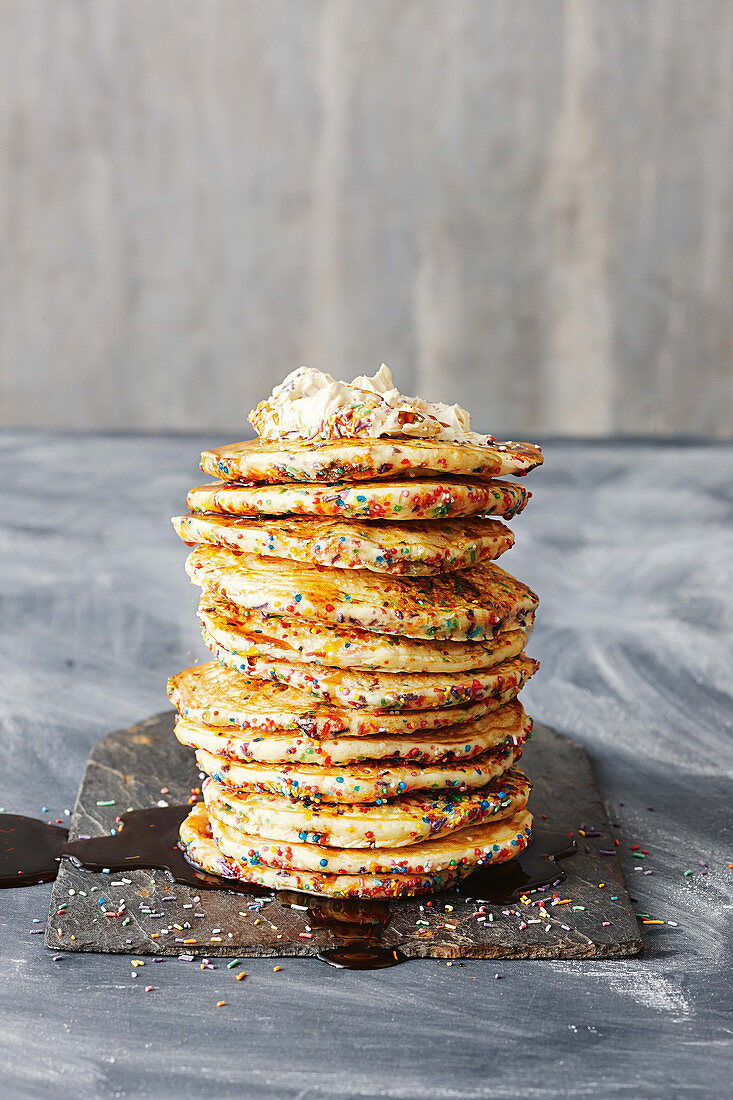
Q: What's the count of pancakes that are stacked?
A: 12